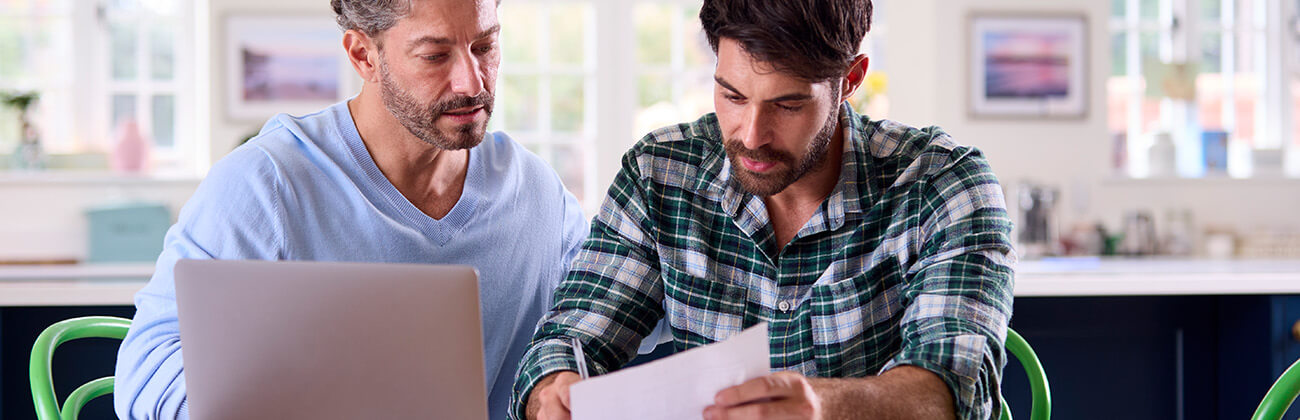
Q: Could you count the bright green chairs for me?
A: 3